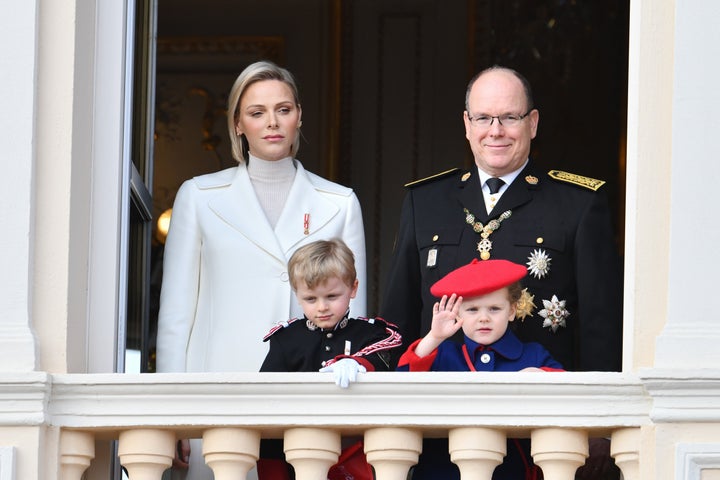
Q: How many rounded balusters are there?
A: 8